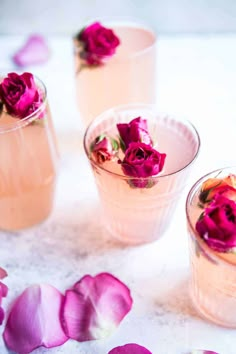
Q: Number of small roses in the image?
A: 7